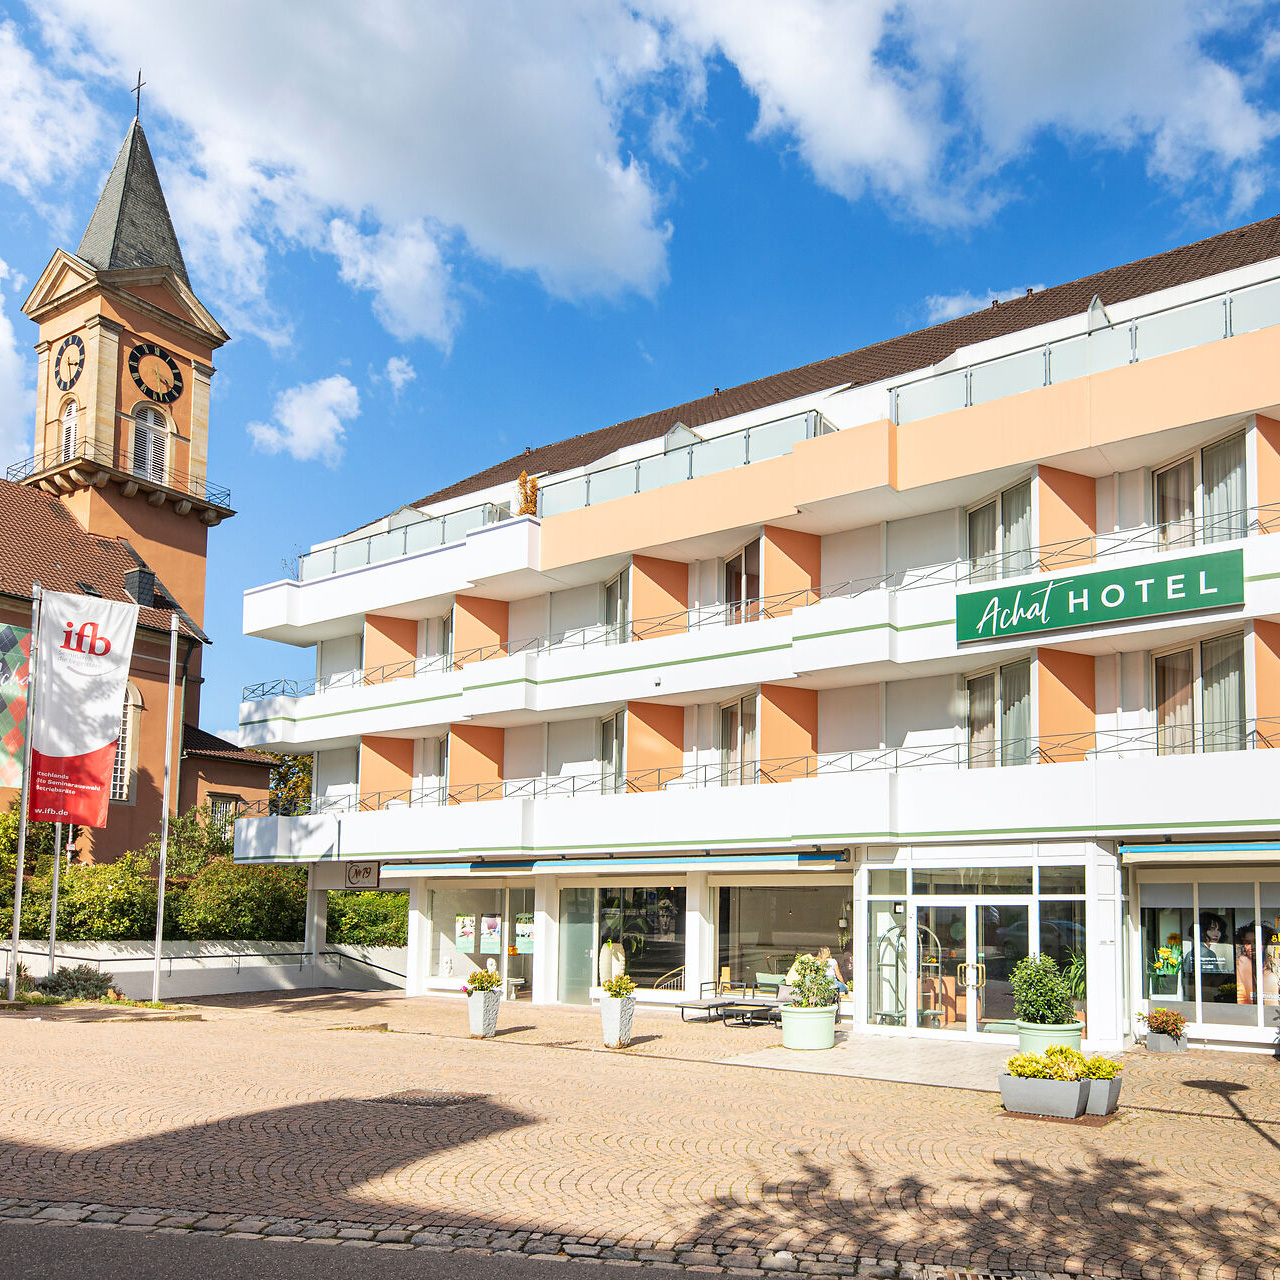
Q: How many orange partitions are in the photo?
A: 12